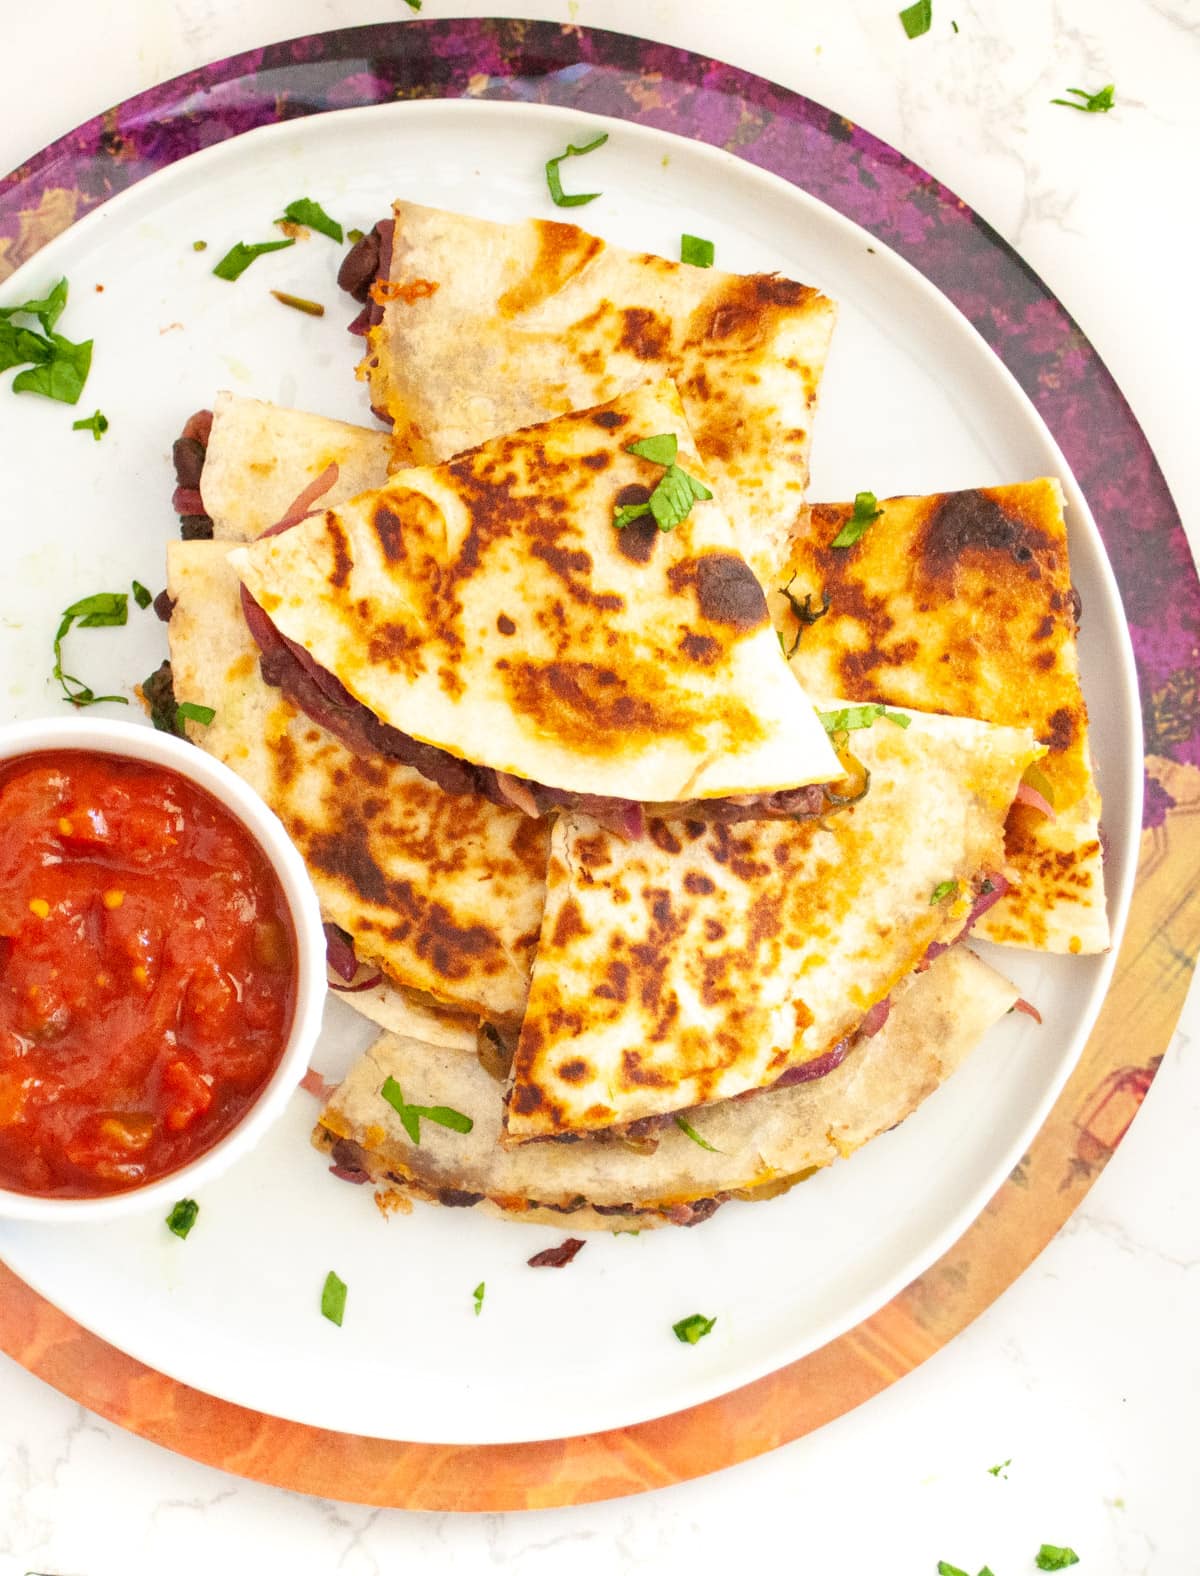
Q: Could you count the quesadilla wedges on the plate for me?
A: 7